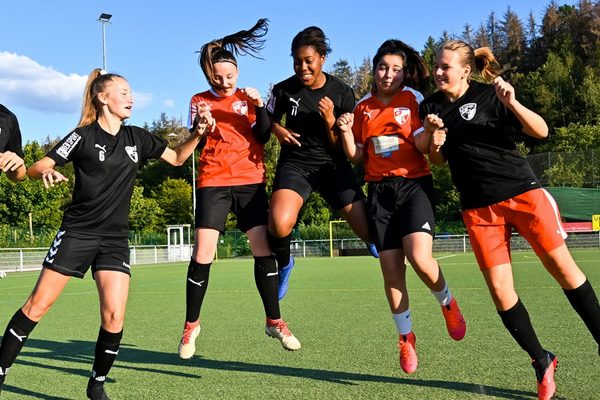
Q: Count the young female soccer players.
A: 5